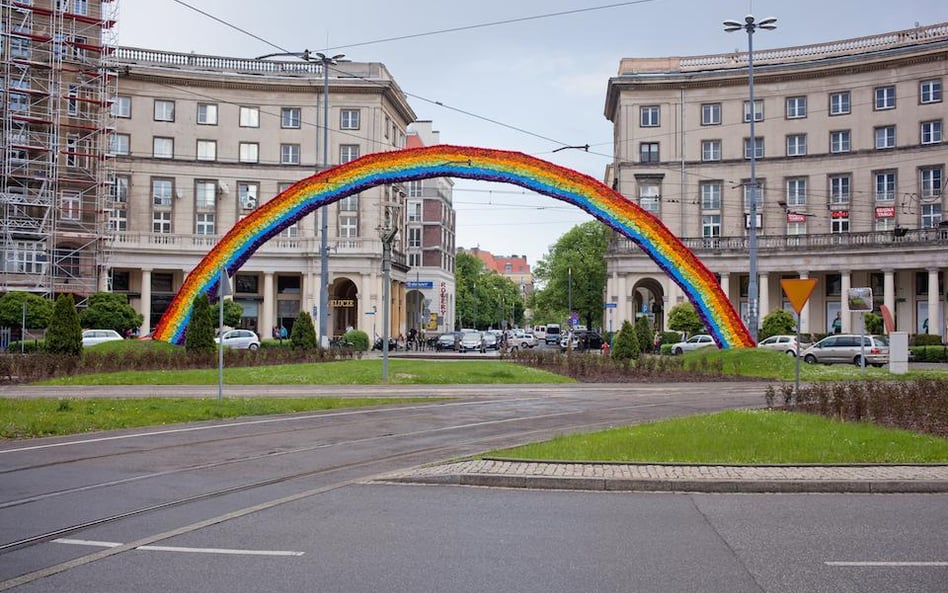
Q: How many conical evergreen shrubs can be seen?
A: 5